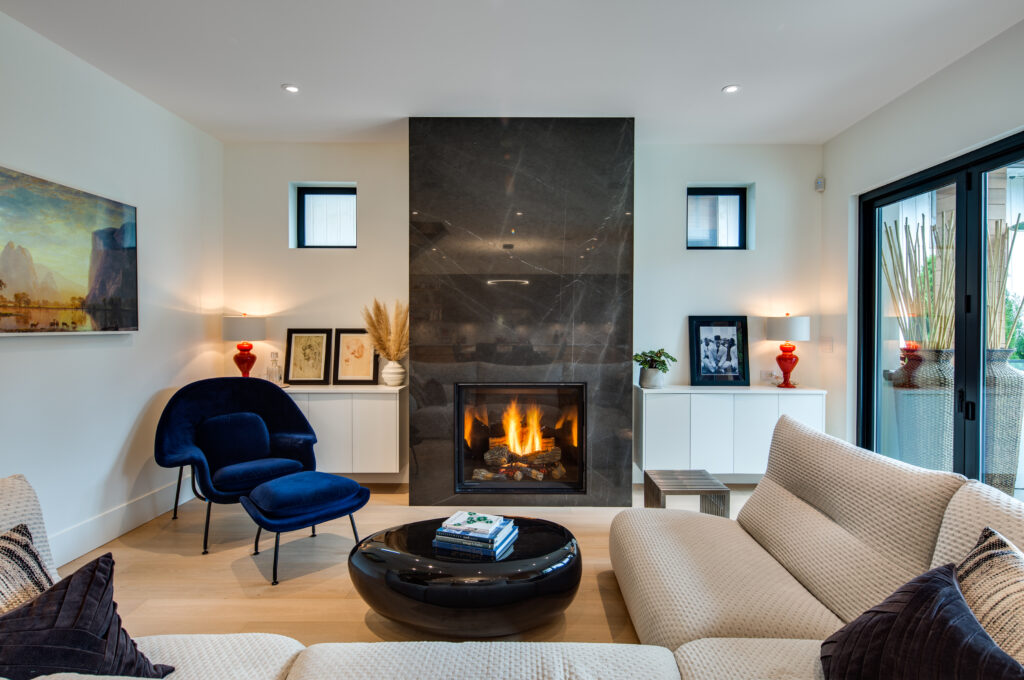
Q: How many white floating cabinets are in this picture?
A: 2